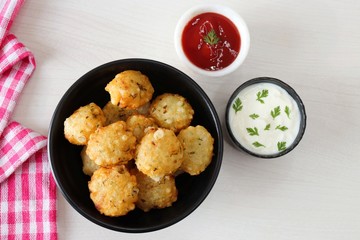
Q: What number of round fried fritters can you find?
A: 11